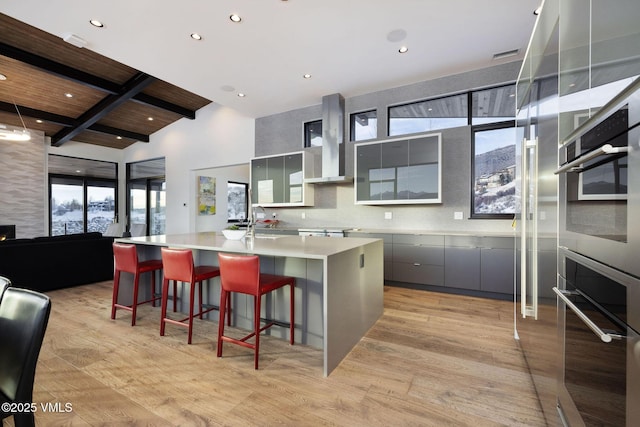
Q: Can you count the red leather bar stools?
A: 3